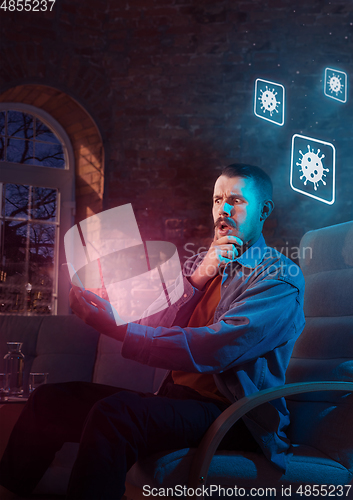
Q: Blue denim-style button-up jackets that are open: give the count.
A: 1